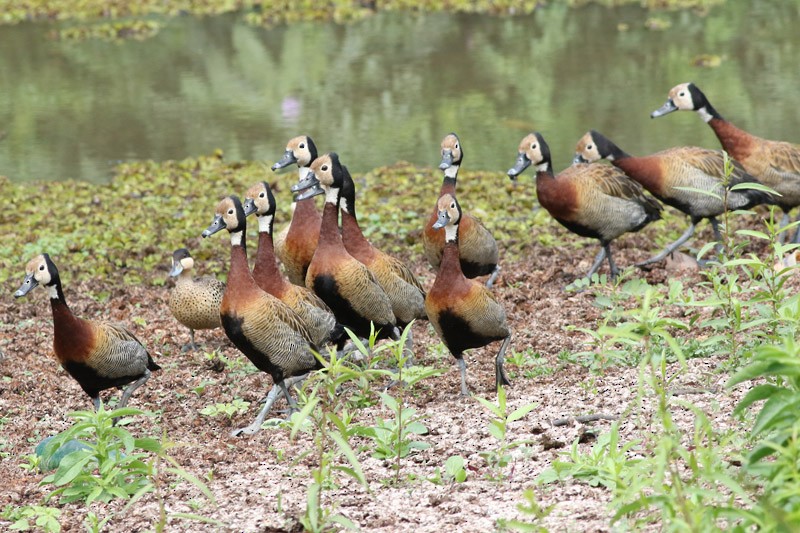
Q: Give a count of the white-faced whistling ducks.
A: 11